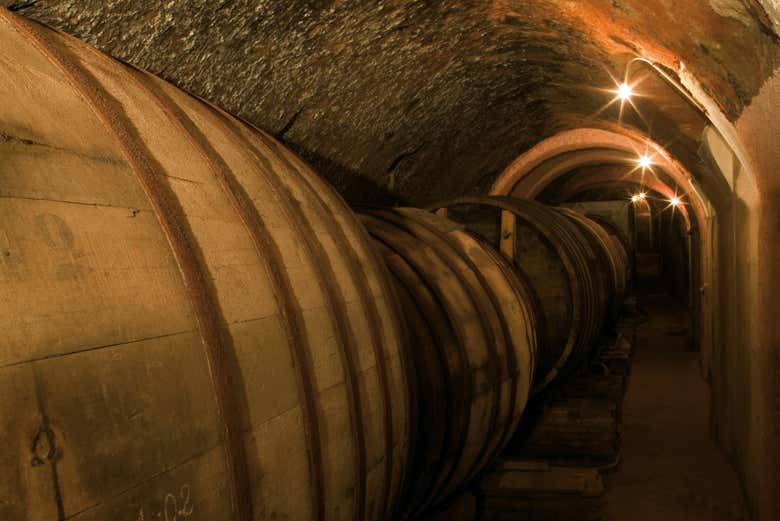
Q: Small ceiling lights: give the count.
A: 5